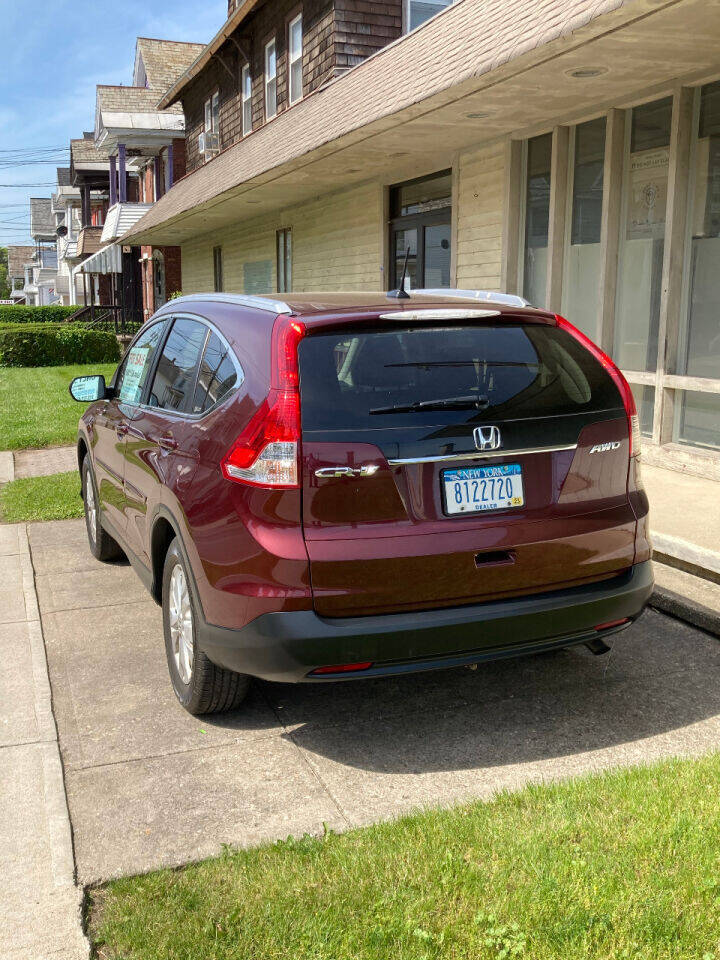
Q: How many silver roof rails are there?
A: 2